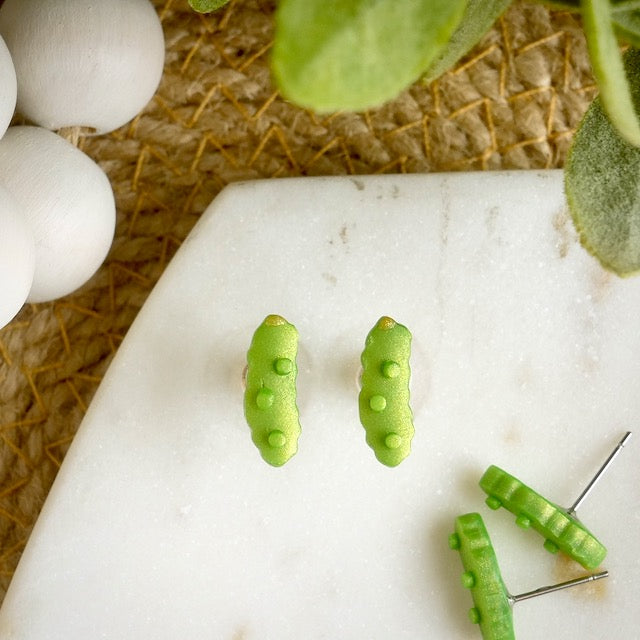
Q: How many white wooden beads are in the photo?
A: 4